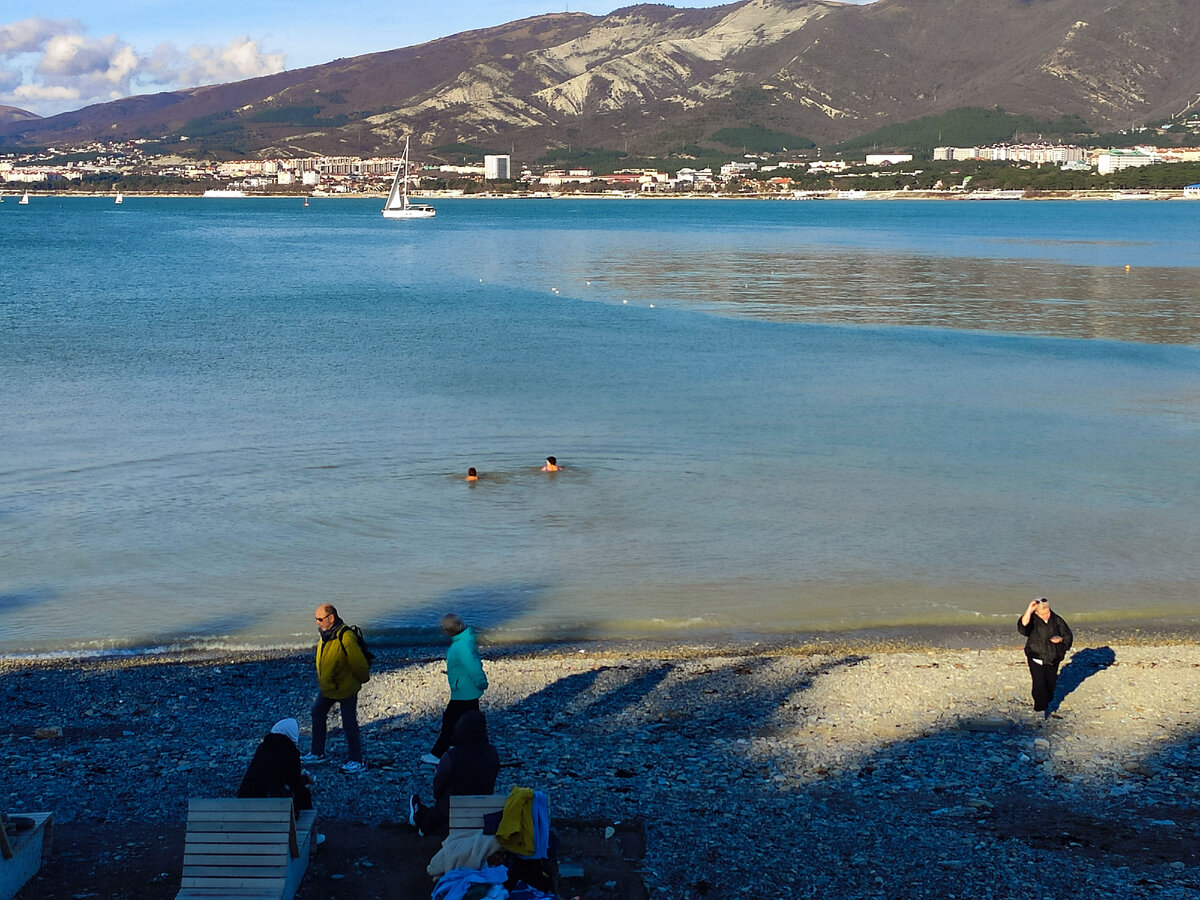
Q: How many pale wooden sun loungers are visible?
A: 3